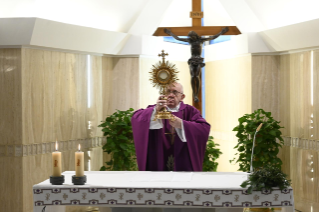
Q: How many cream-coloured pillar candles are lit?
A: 2